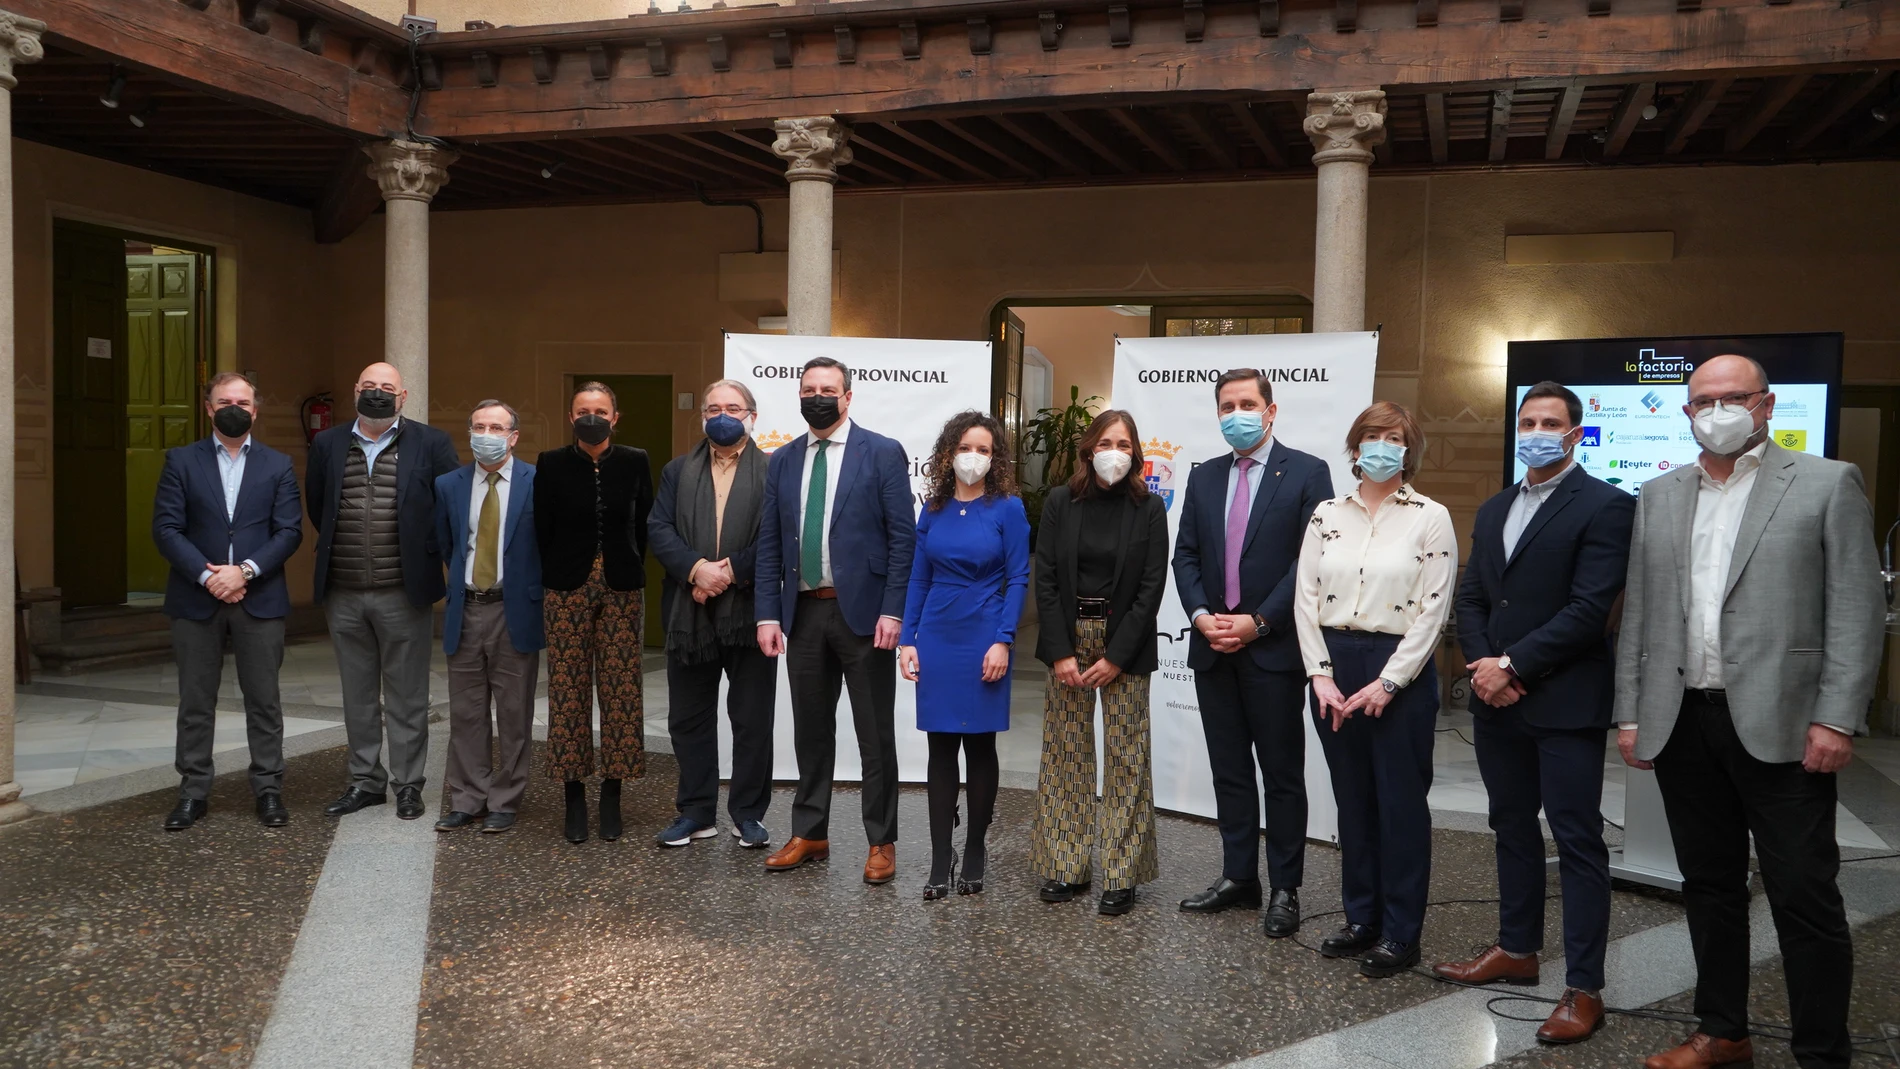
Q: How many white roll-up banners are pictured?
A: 2